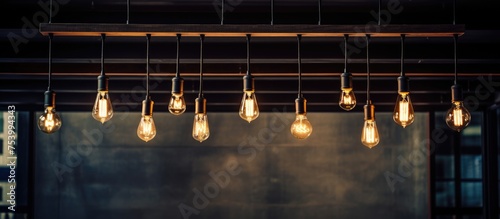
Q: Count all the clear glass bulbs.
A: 11